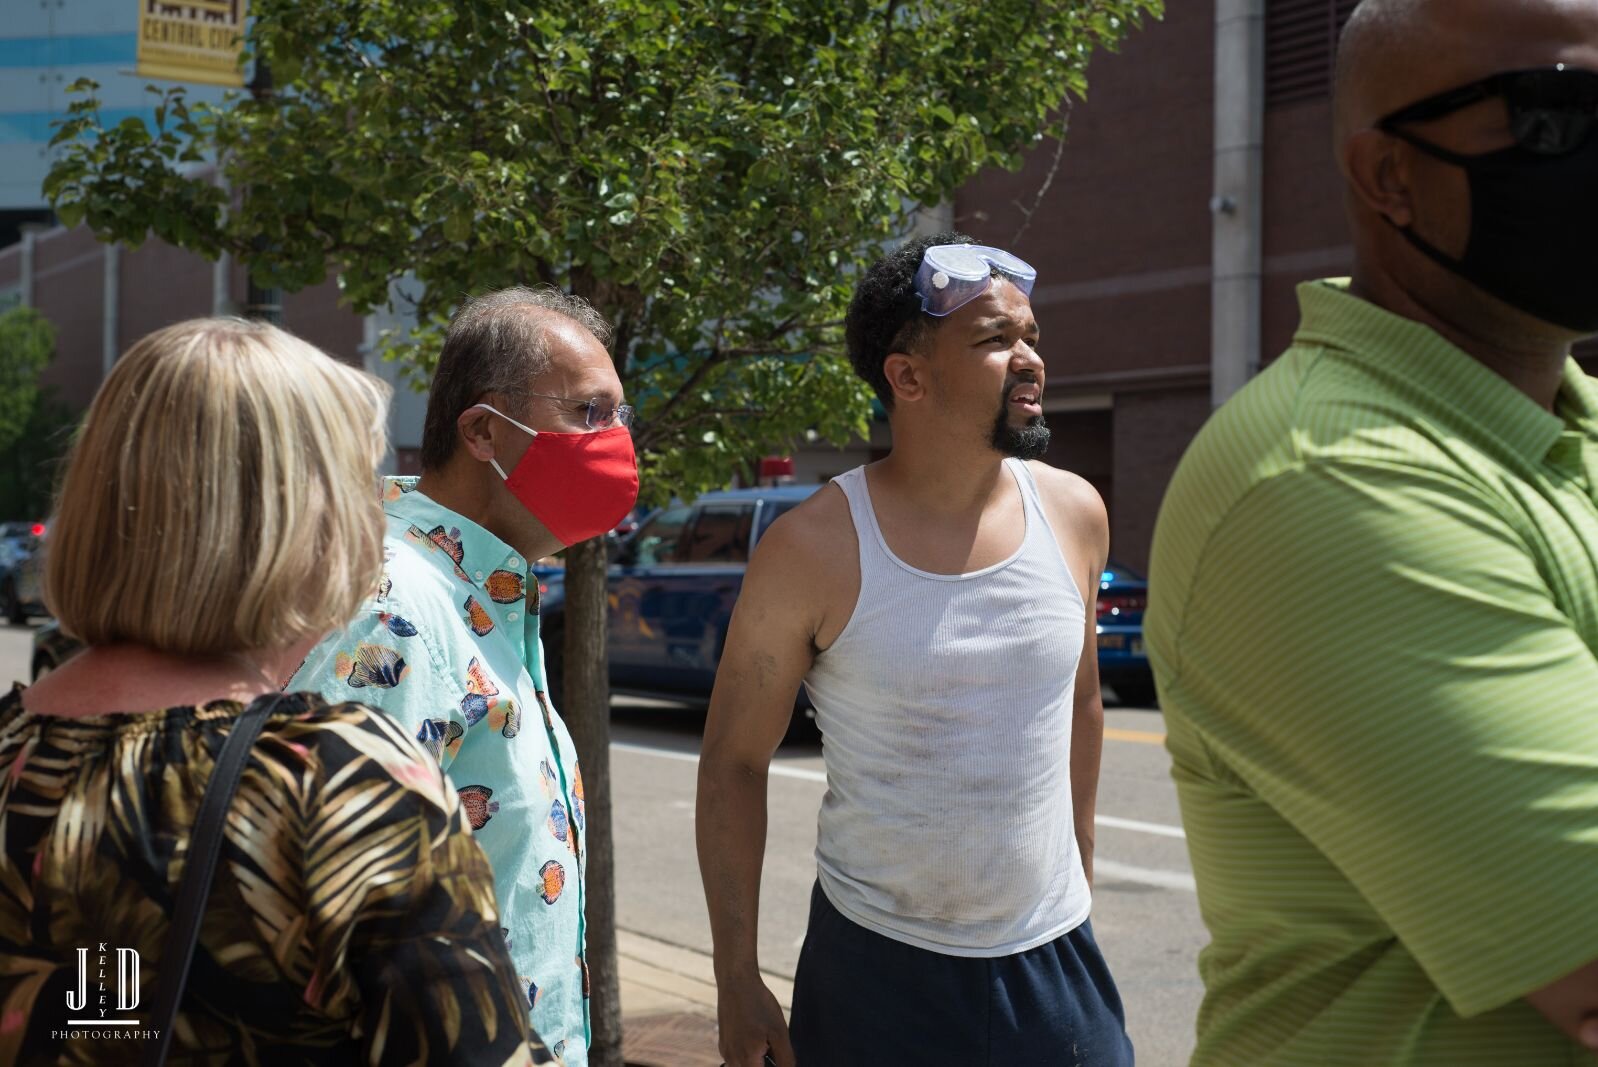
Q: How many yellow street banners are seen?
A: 1